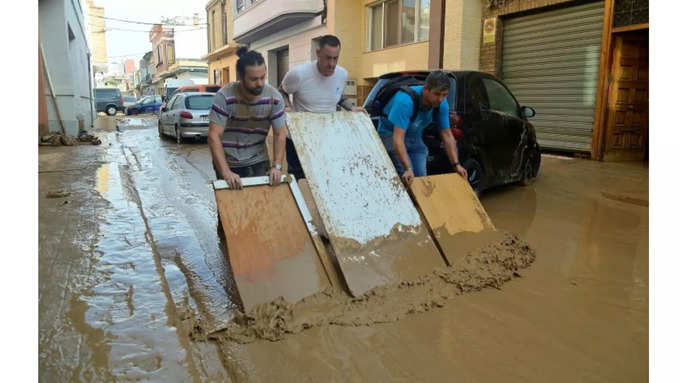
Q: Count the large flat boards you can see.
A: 3